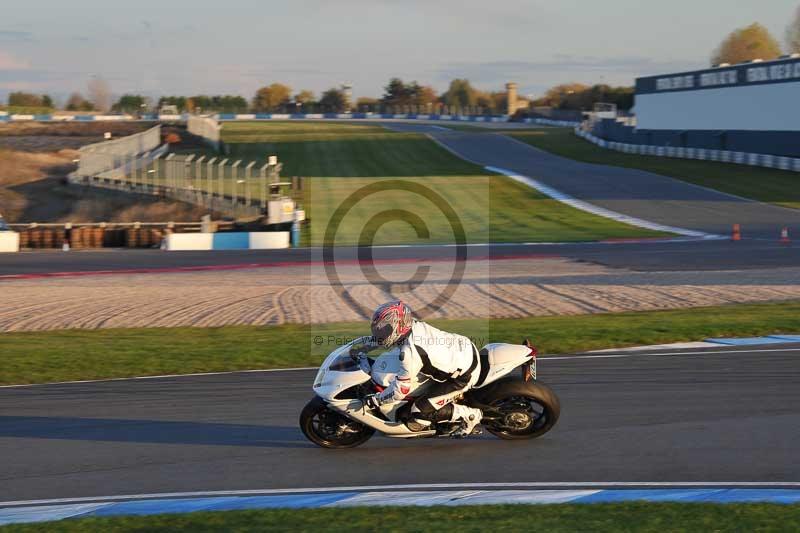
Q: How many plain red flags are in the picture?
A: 0